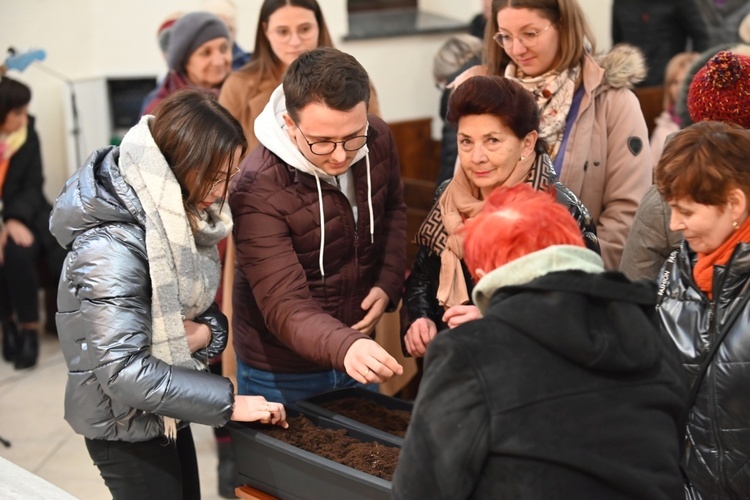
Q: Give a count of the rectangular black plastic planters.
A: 2